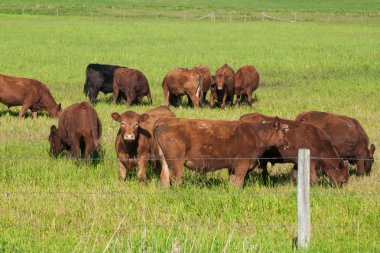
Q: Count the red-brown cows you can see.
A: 11